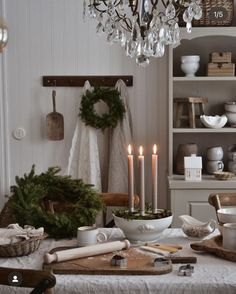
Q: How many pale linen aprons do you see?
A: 2